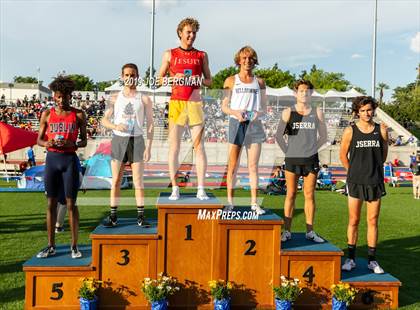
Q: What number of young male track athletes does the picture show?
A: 6